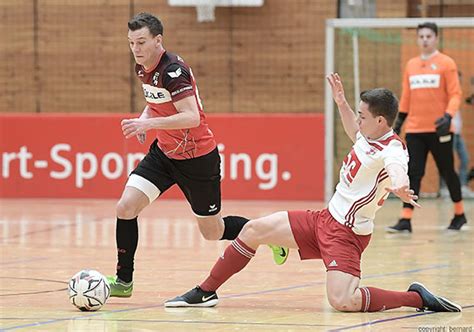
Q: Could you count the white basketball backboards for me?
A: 1